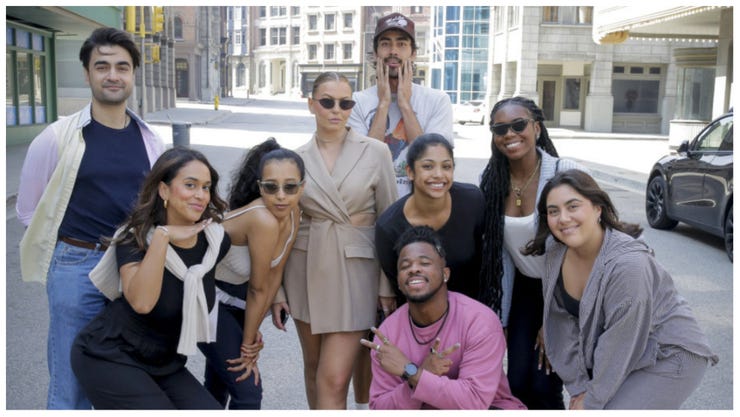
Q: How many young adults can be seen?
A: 9